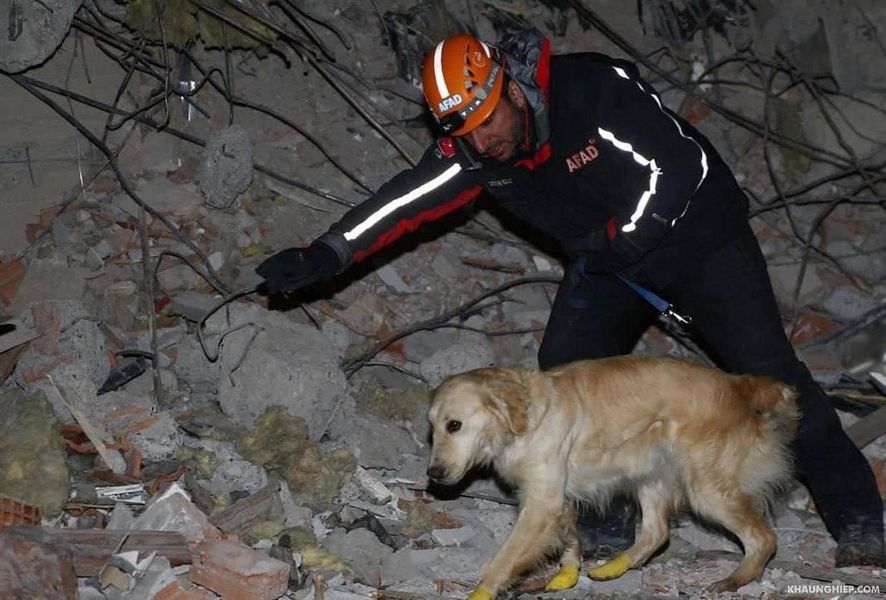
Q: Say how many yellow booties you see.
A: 3